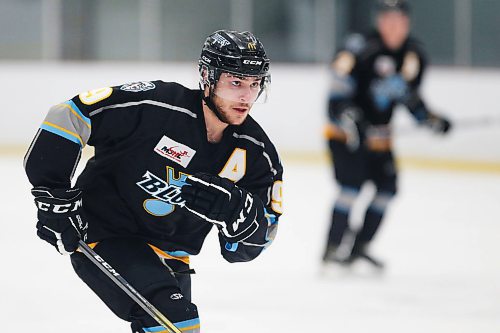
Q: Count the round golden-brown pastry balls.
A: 0